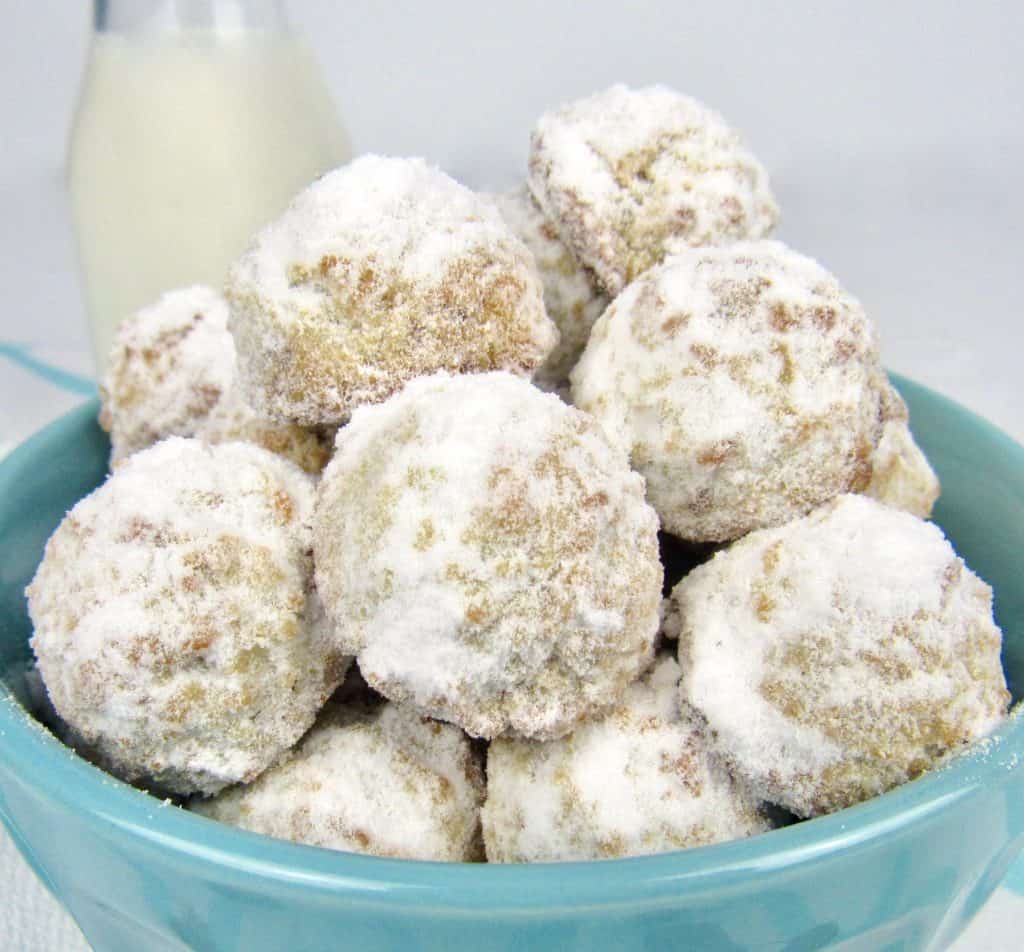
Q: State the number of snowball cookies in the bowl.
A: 11